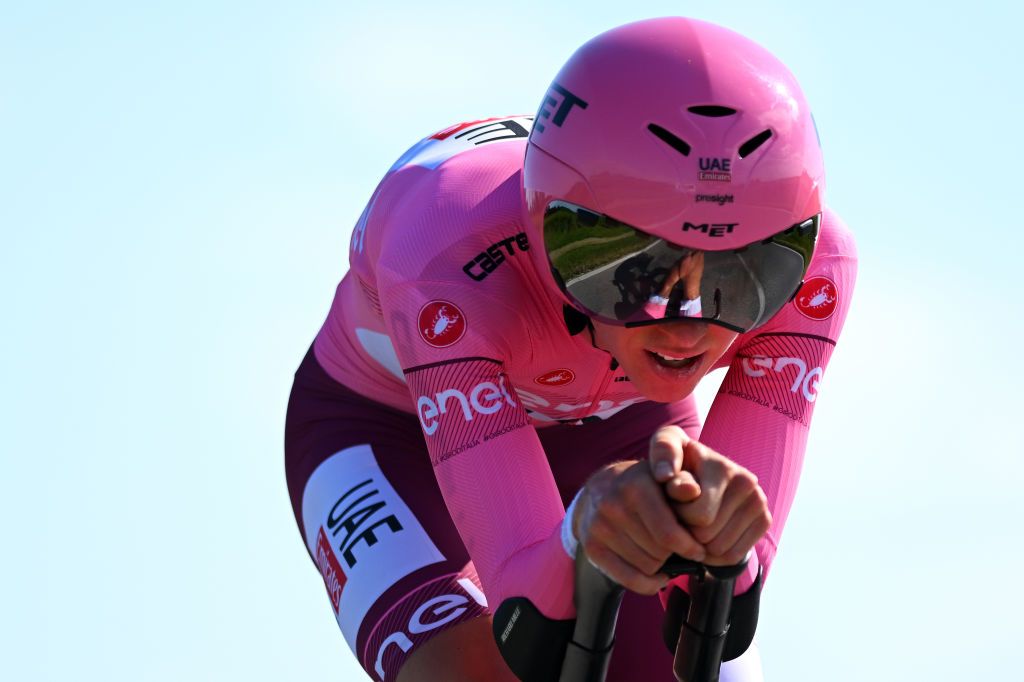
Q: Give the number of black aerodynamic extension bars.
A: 2